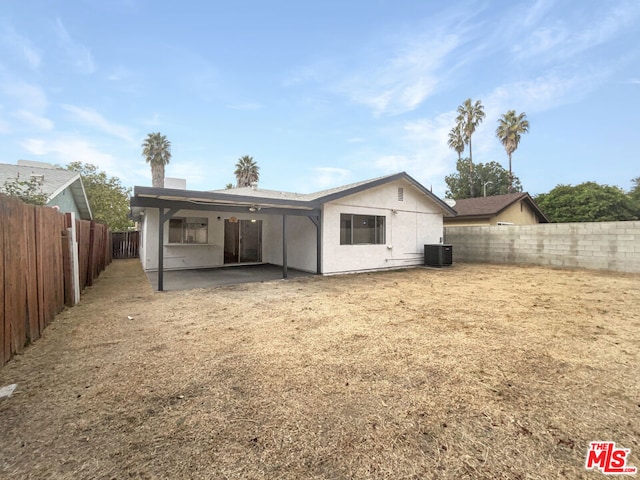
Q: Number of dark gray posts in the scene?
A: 3